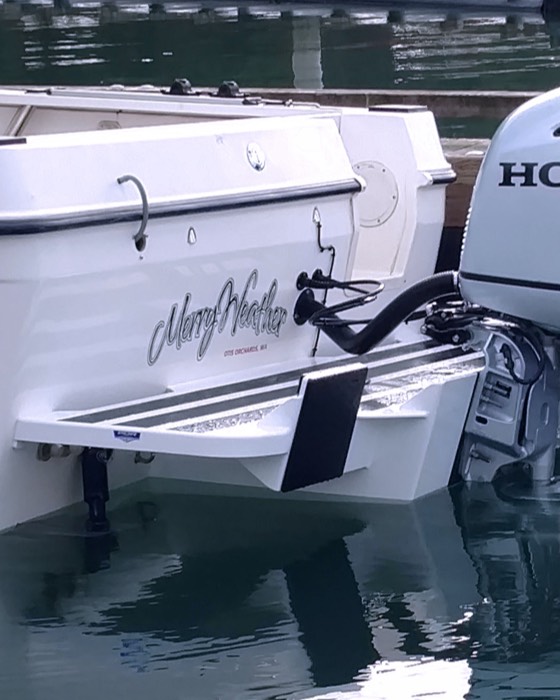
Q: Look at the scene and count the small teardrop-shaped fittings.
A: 2